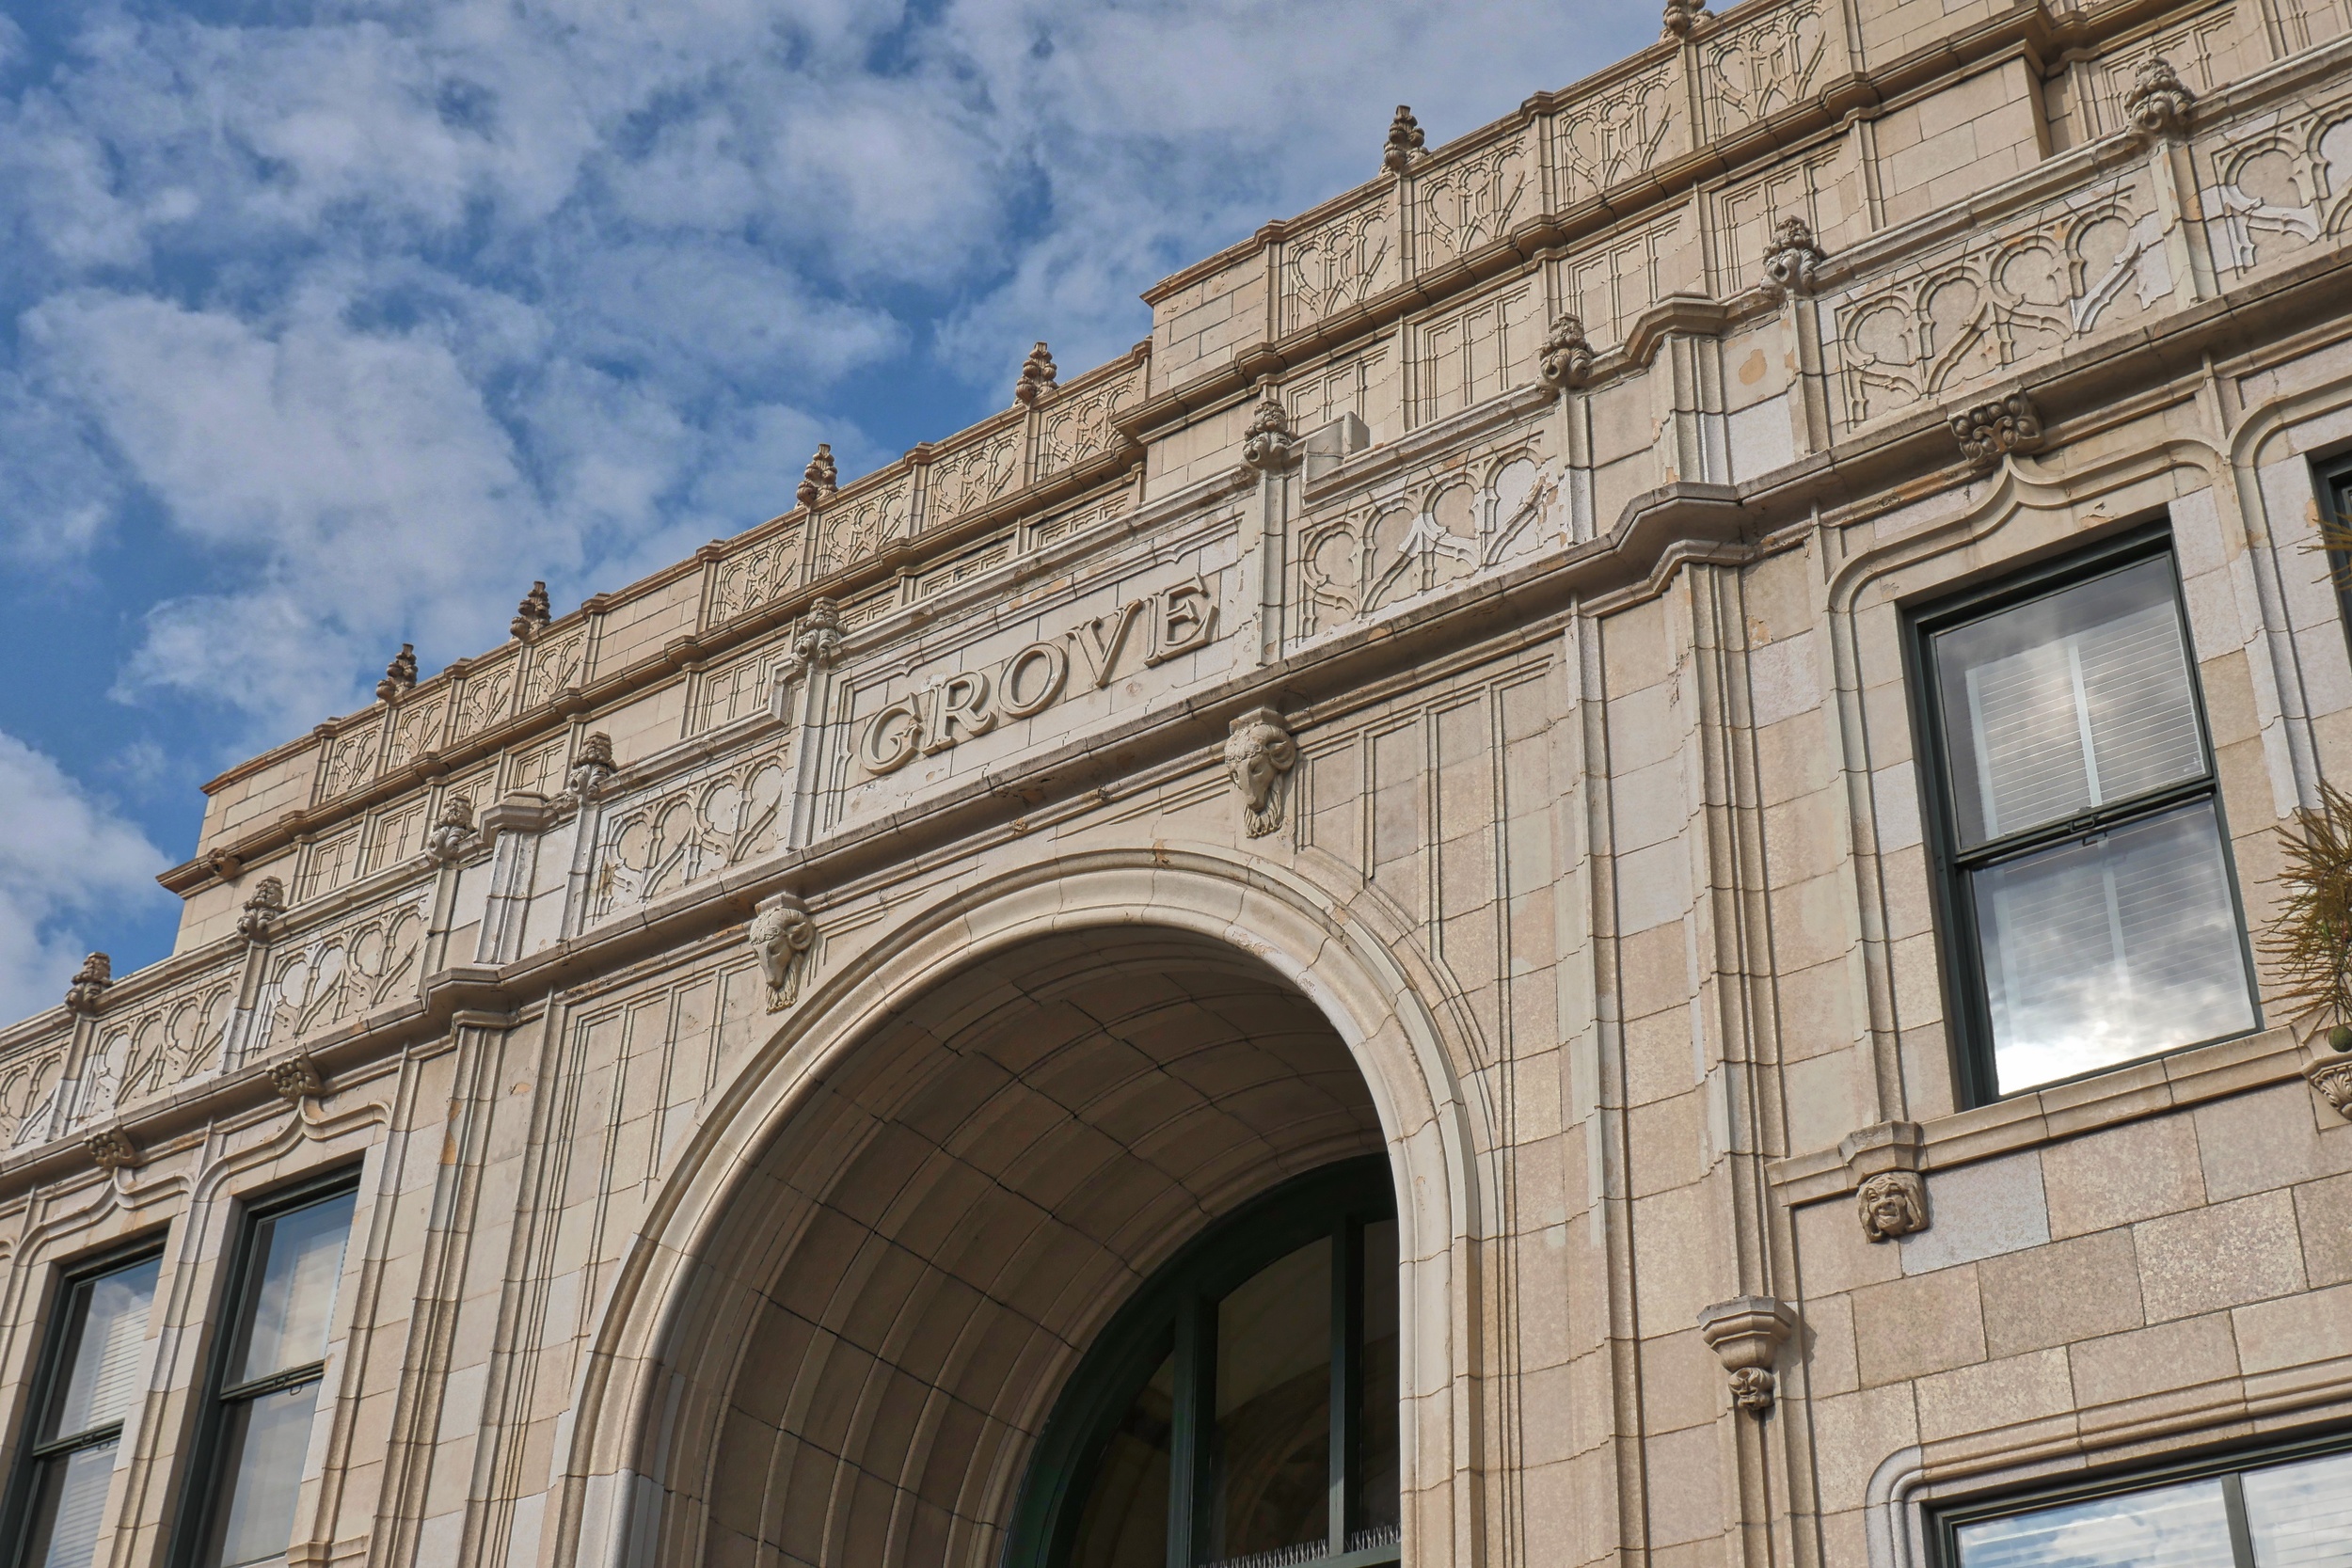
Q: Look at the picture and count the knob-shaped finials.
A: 15